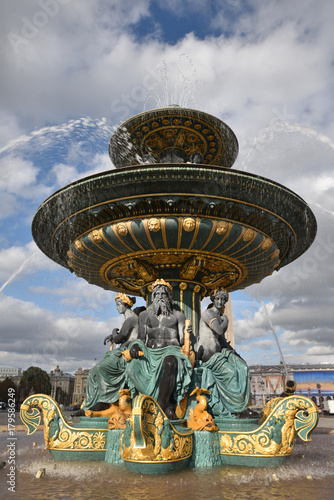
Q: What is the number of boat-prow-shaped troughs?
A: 3